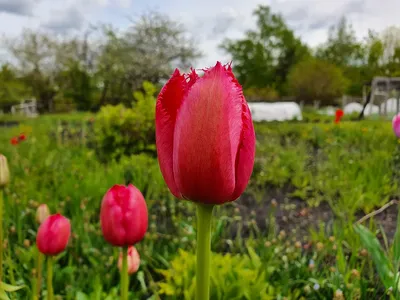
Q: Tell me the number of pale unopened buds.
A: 2